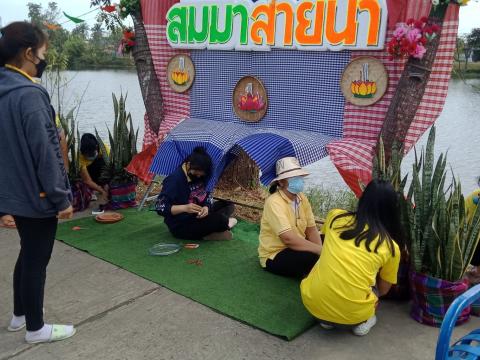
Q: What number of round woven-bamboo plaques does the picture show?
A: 3